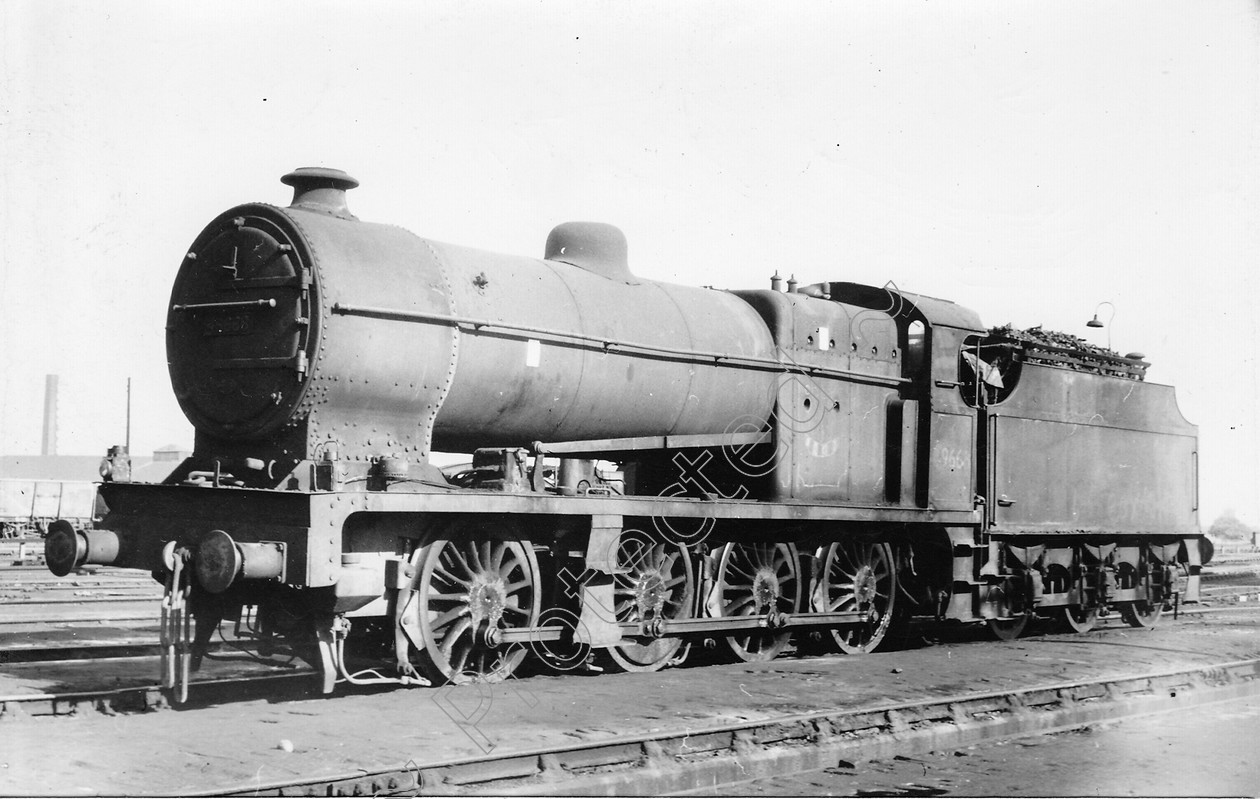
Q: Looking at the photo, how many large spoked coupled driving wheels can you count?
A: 4